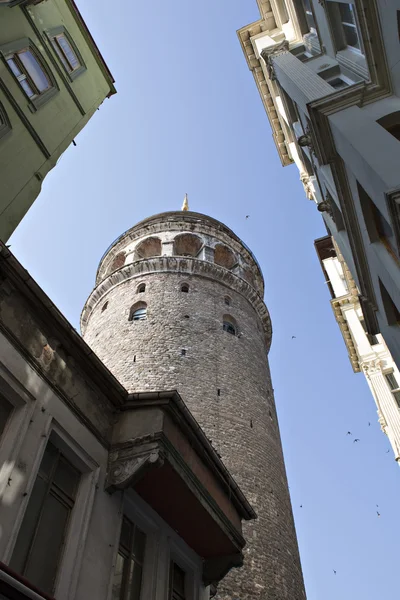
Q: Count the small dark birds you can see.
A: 10